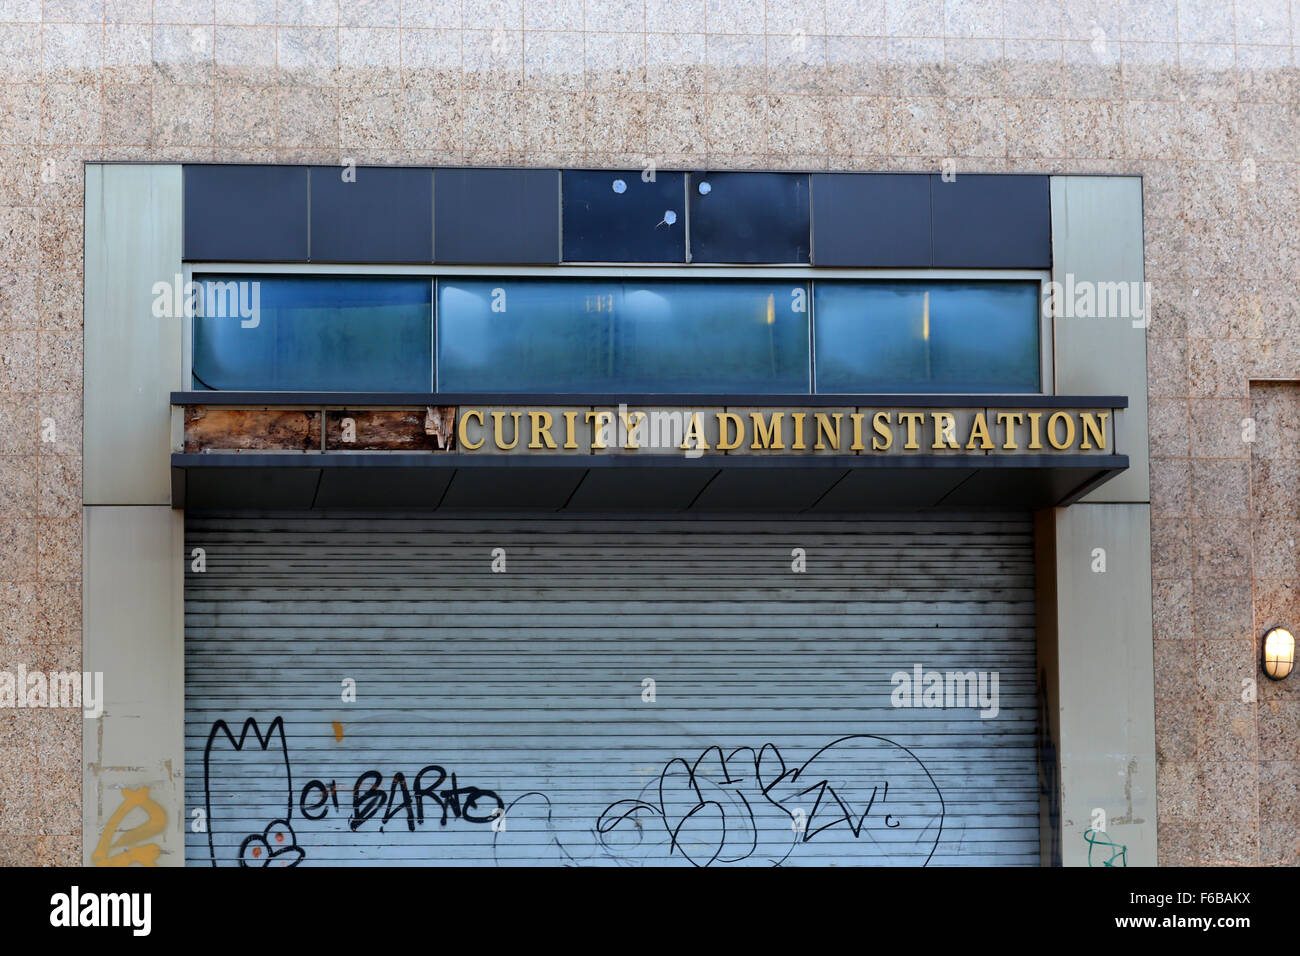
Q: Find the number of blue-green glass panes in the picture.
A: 3